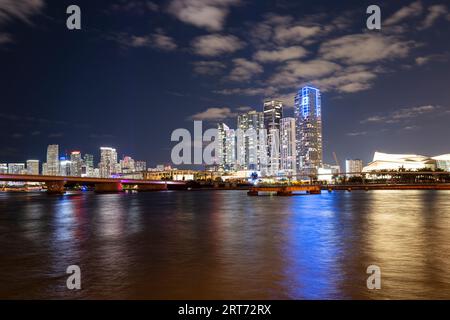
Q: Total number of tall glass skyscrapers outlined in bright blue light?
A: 1